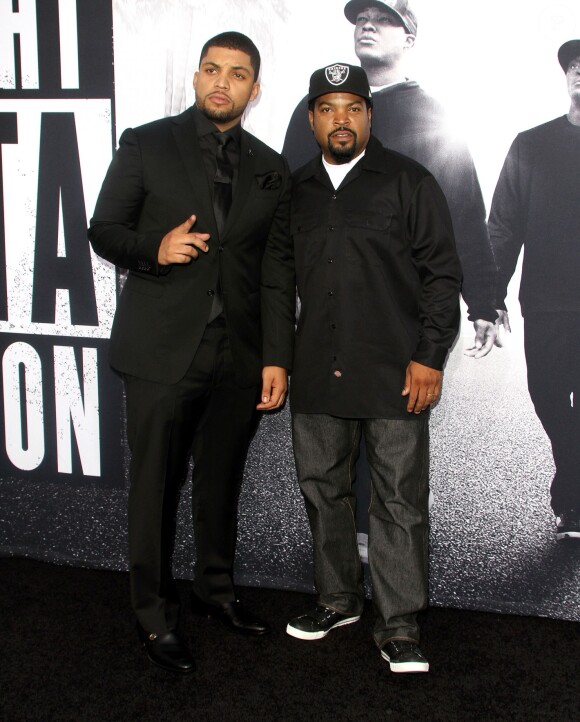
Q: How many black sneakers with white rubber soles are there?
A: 2